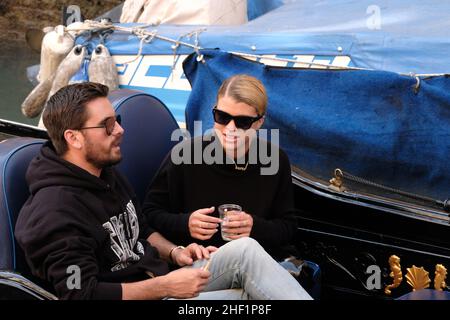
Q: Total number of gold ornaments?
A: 3